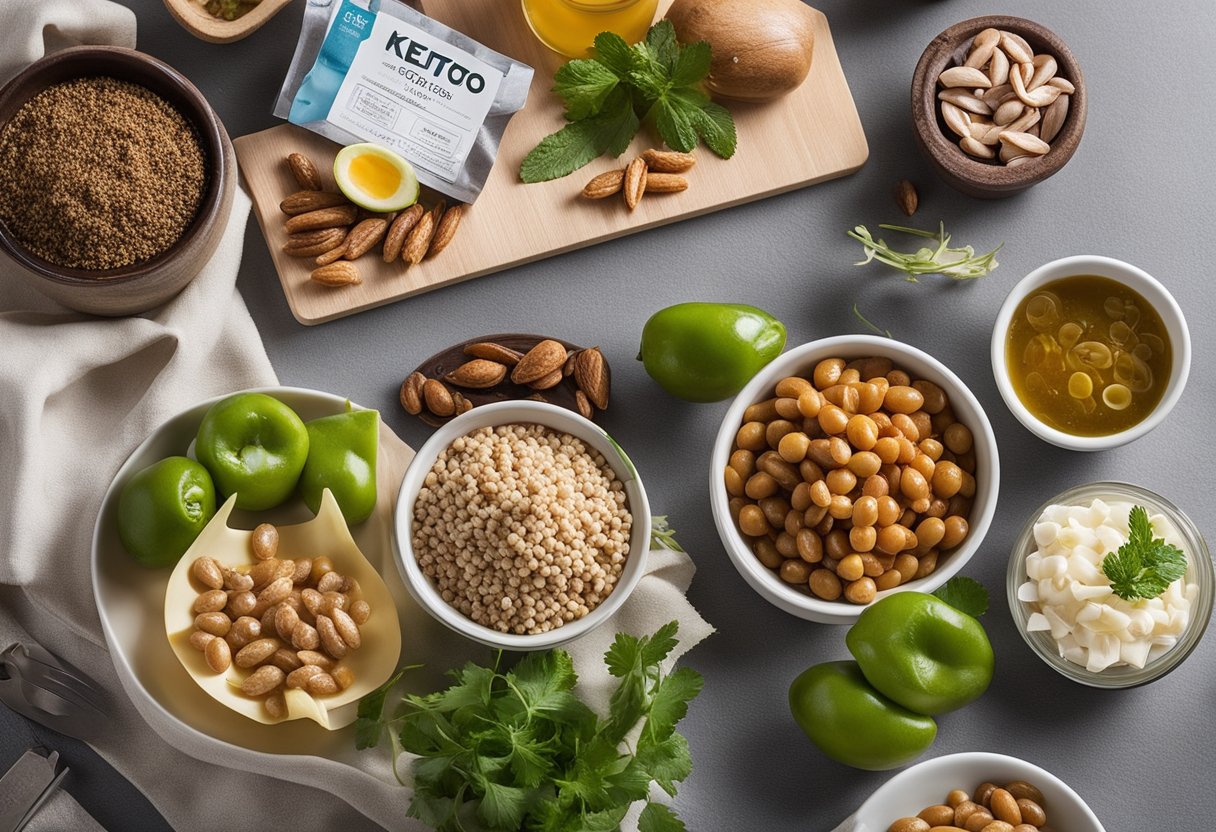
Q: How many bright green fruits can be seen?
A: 6